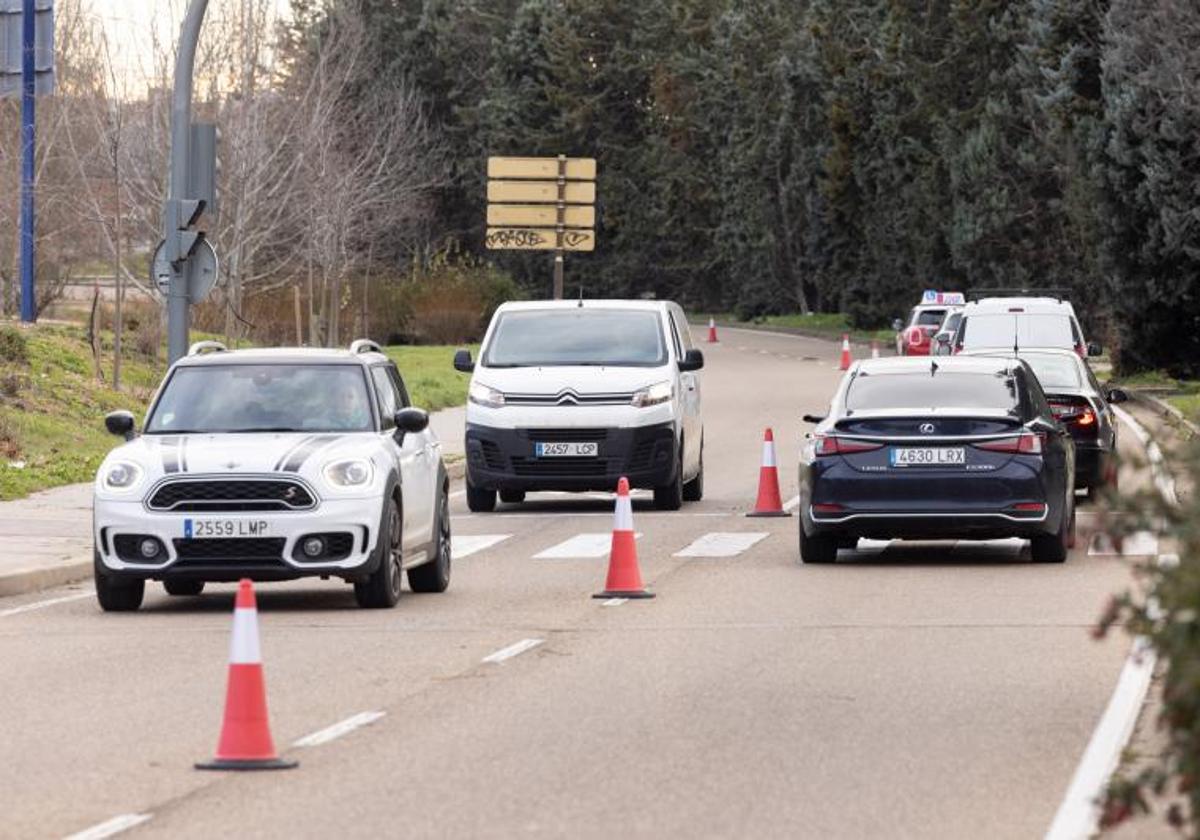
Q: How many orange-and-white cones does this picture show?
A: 6